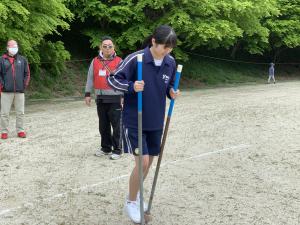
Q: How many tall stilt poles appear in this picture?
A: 2